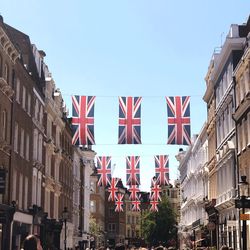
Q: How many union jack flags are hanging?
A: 12